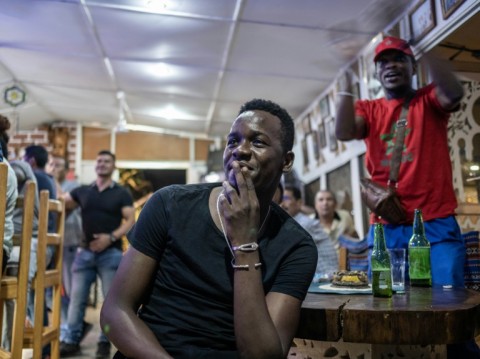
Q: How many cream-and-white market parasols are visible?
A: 0